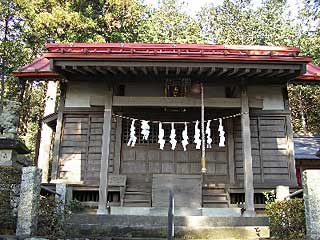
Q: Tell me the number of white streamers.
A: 8